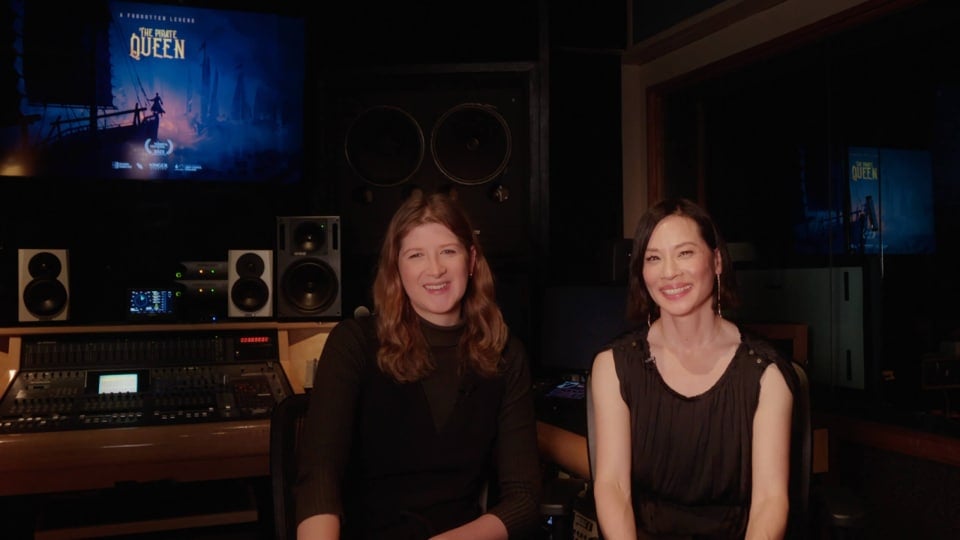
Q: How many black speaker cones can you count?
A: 8